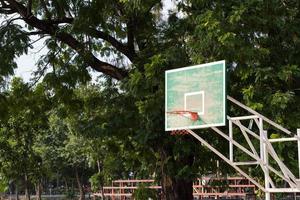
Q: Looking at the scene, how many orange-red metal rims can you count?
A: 1